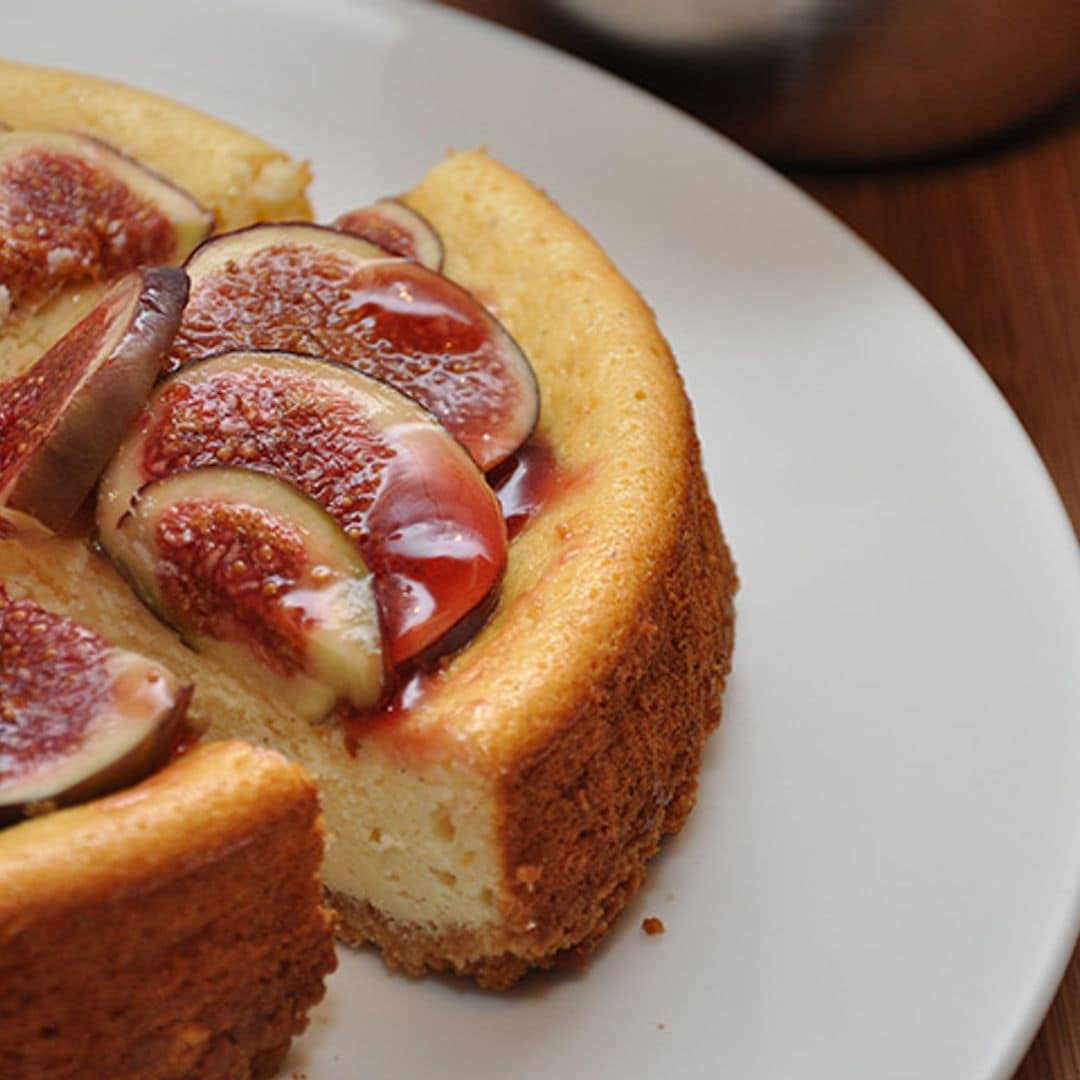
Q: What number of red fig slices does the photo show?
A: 7